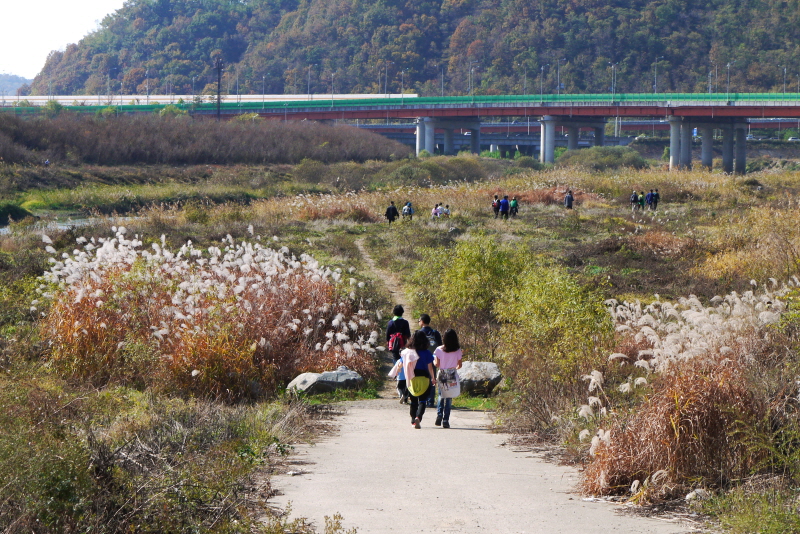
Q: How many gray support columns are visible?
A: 13